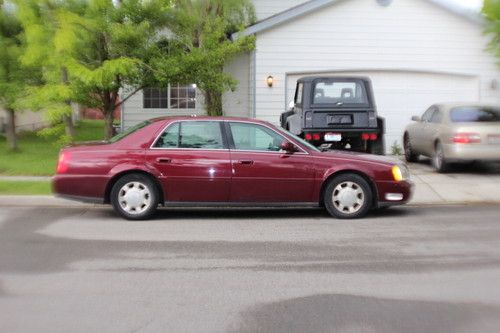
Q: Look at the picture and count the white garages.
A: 1